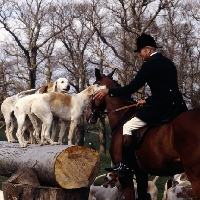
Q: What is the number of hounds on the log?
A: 3